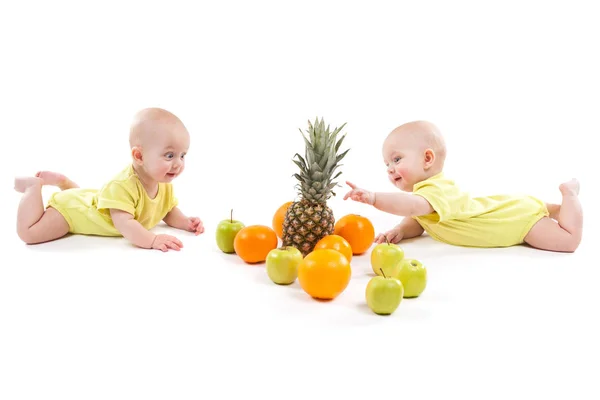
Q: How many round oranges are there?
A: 5